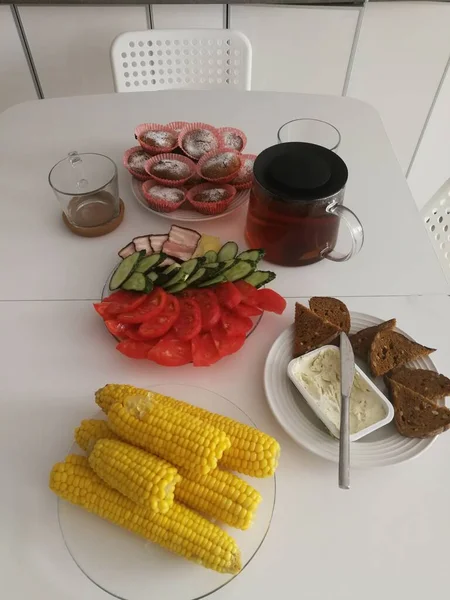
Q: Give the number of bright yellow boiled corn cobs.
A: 5